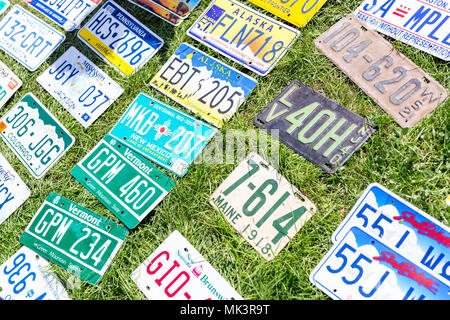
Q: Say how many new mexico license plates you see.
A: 1